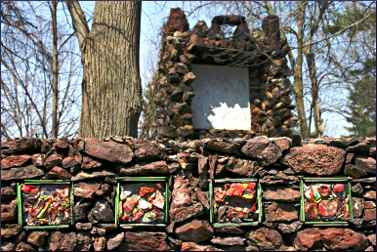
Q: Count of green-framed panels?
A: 4